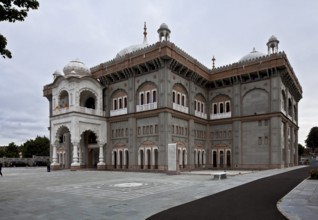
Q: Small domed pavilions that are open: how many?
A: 2